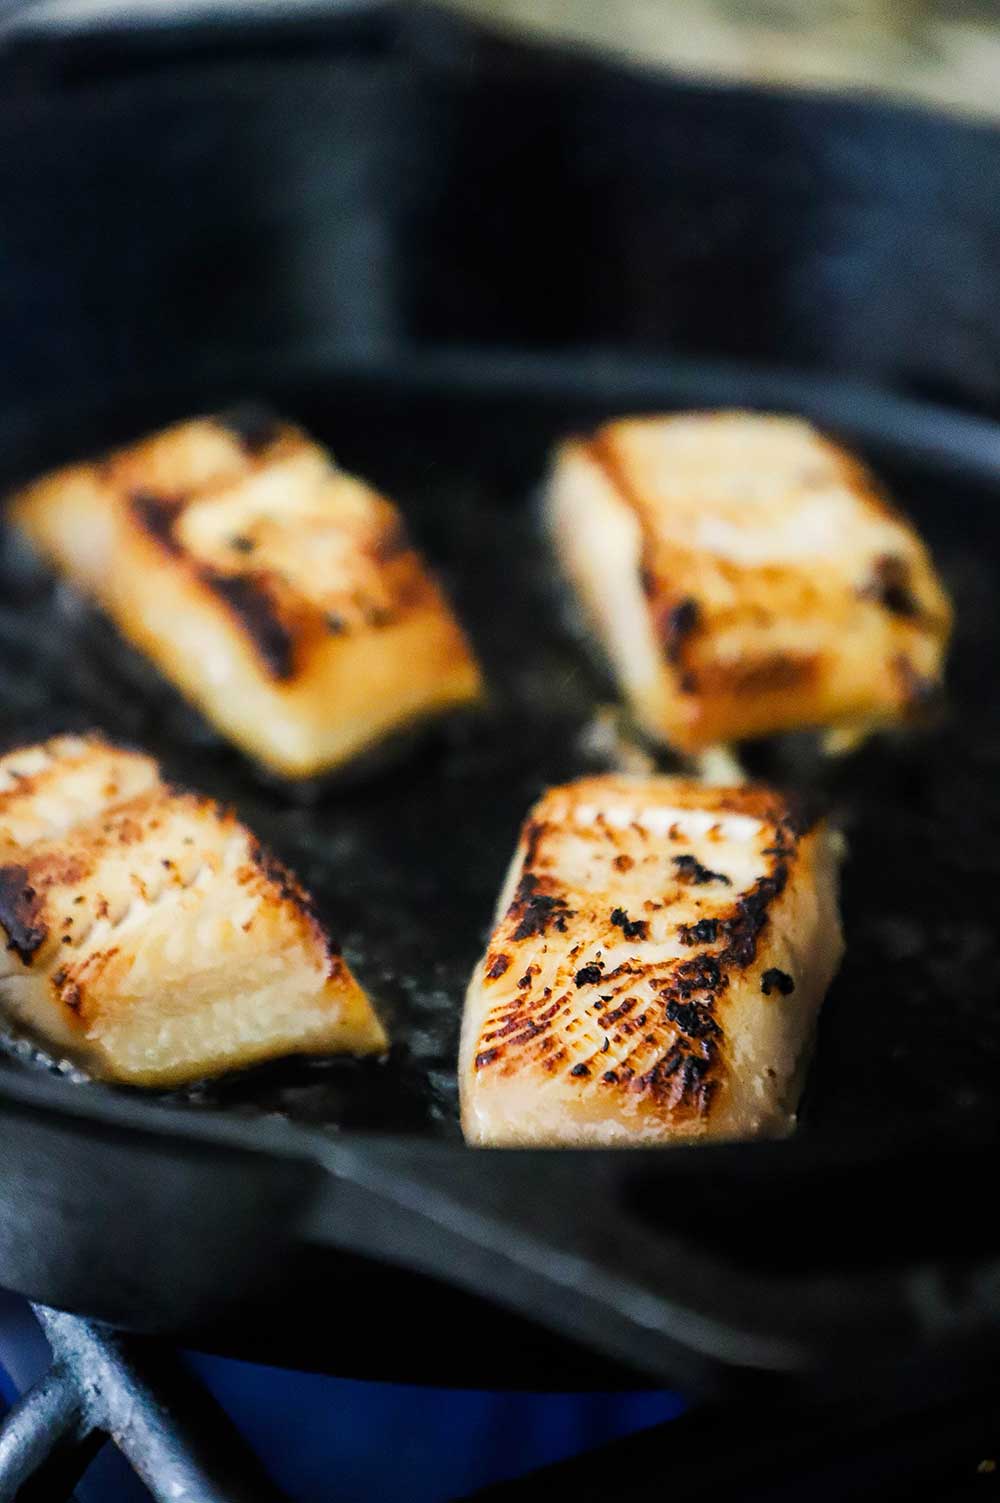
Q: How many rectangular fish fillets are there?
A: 4